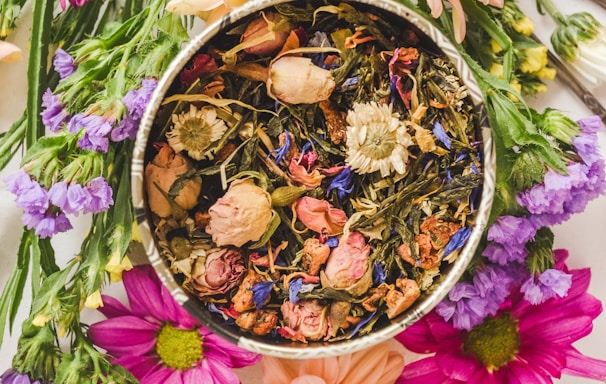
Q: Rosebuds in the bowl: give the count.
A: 7